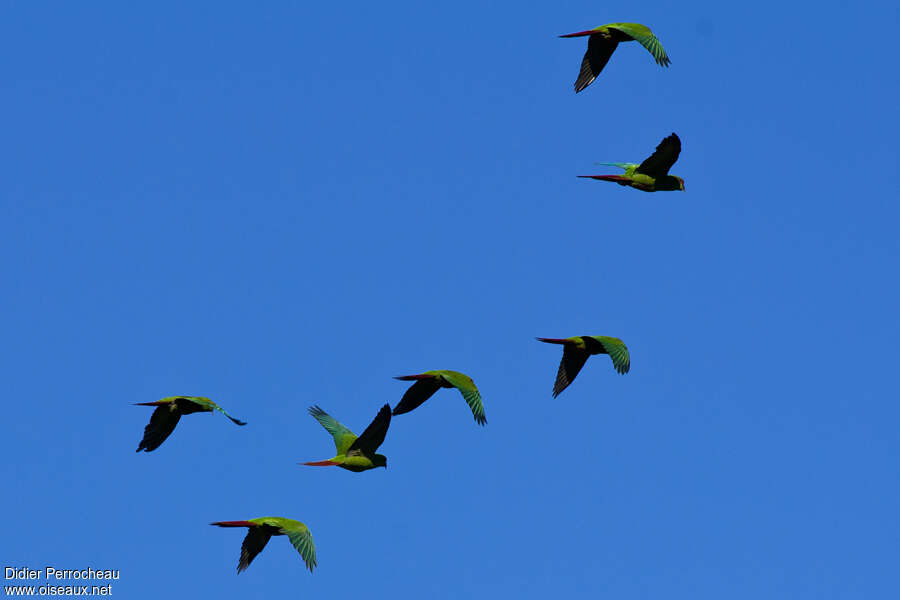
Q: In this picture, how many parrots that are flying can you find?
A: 7